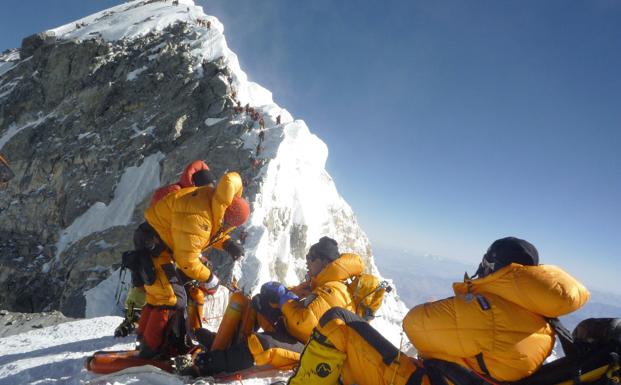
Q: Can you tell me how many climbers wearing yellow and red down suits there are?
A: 4